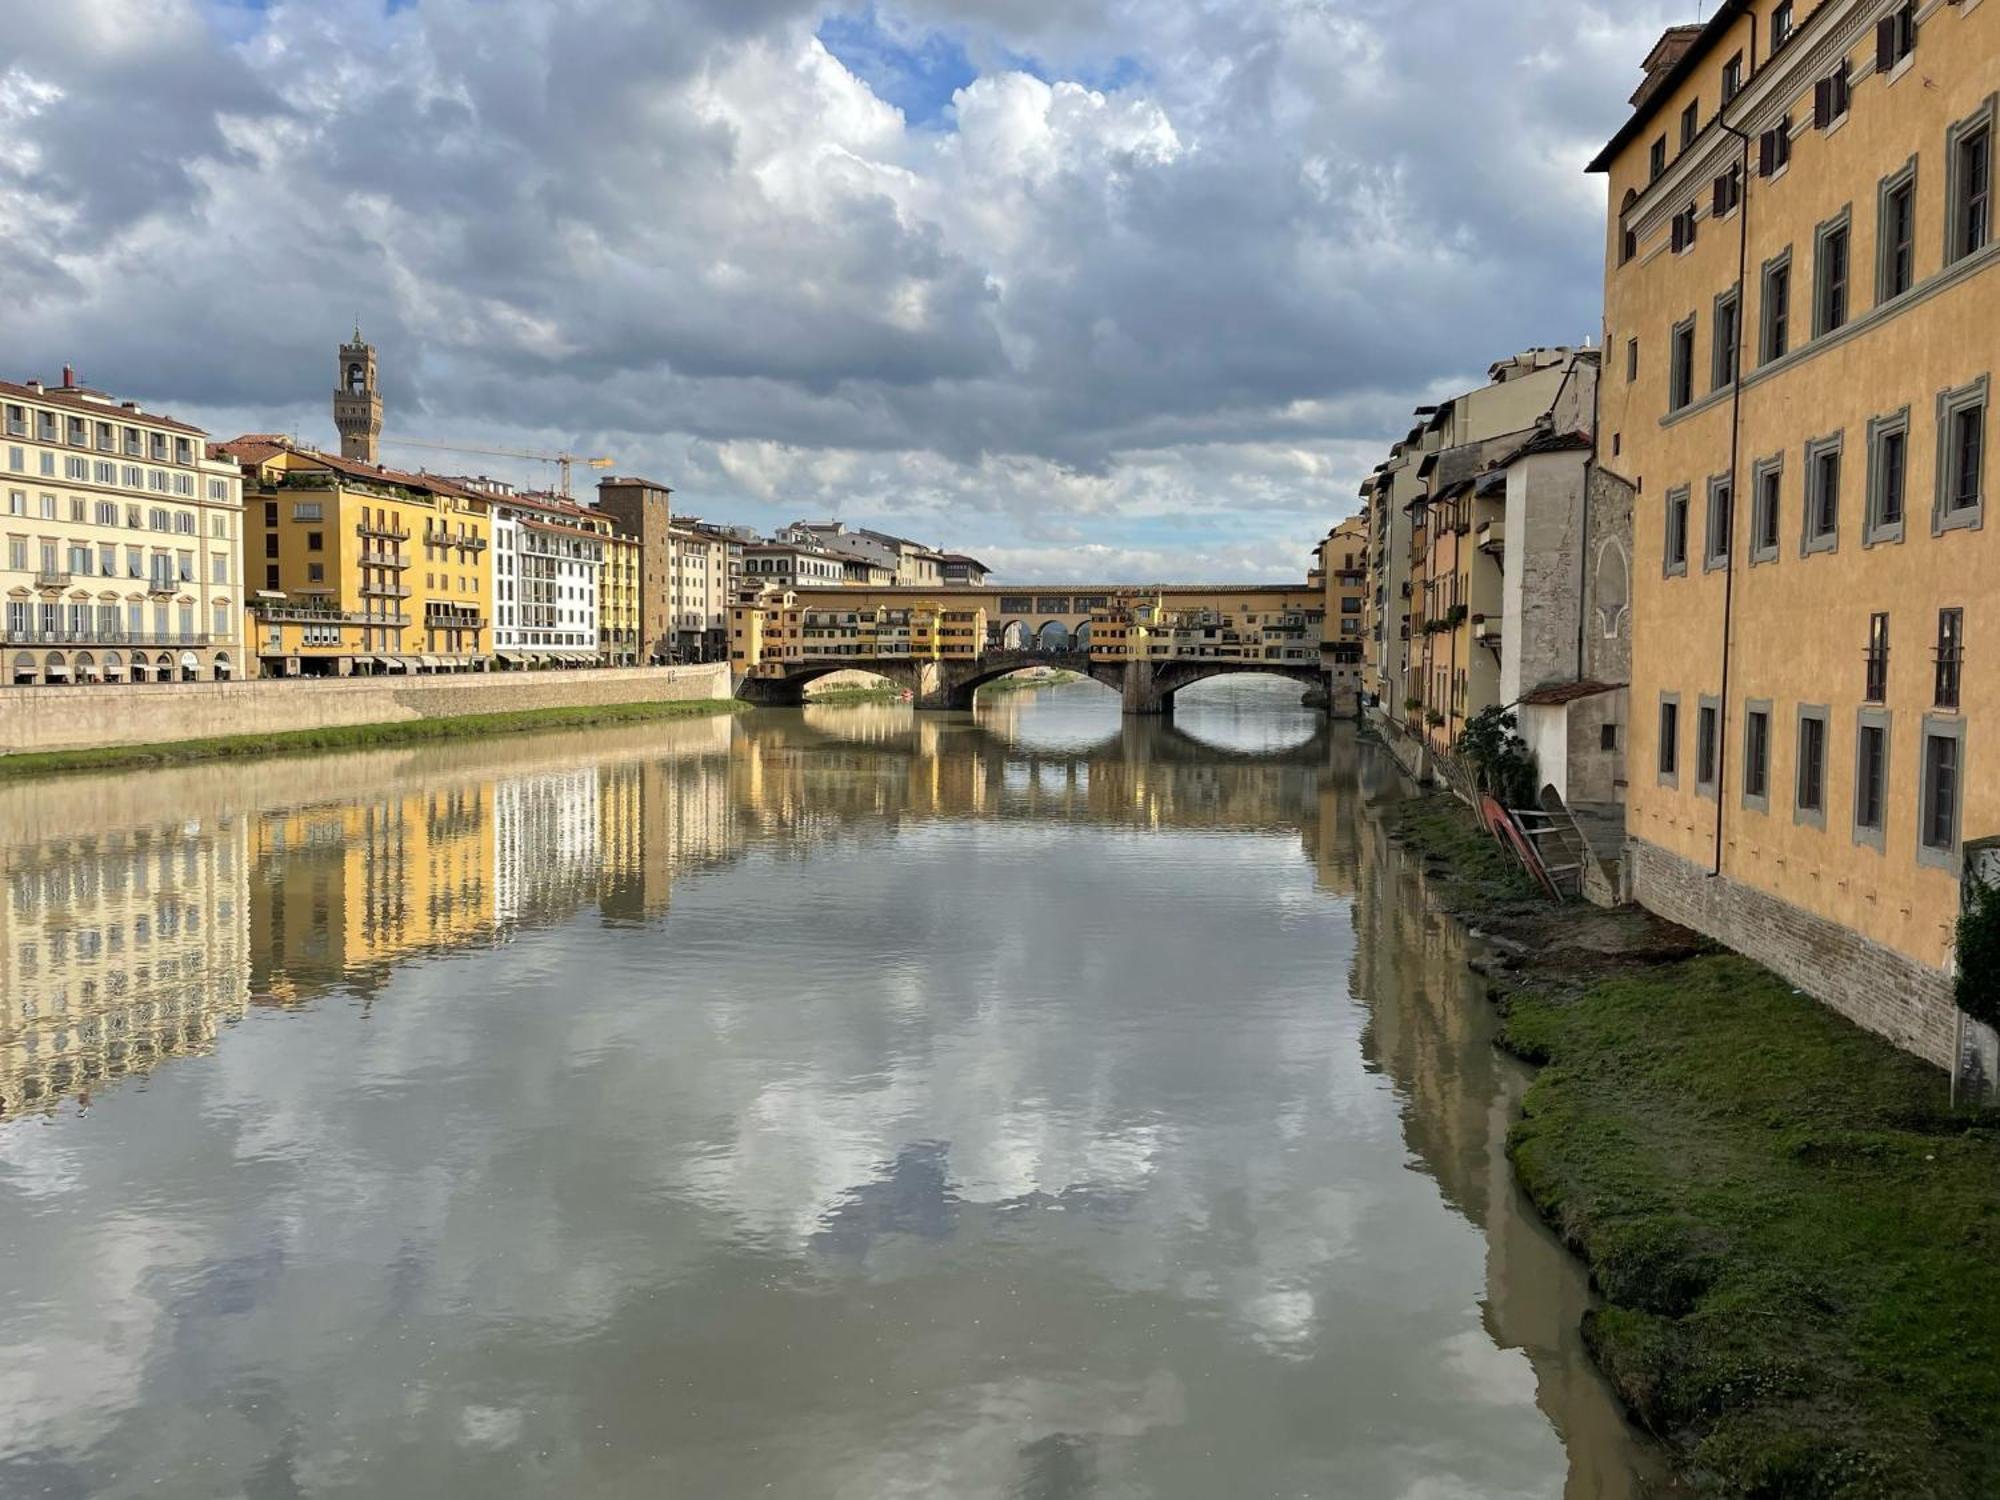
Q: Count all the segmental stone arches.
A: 3